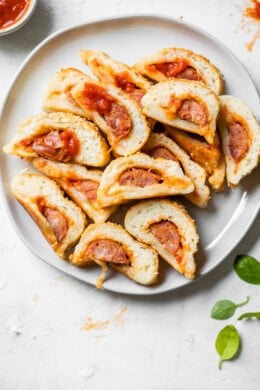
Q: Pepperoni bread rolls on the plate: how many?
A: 14